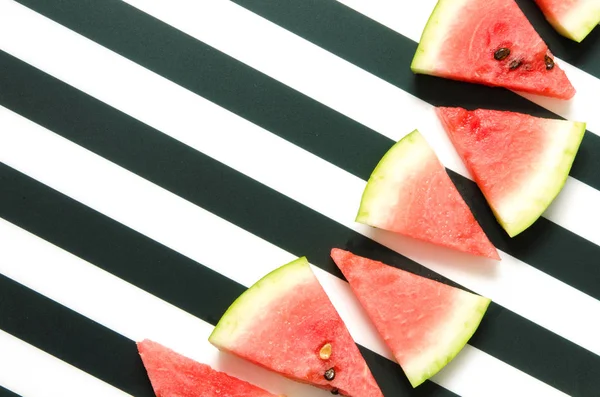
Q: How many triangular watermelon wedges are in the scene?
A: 7